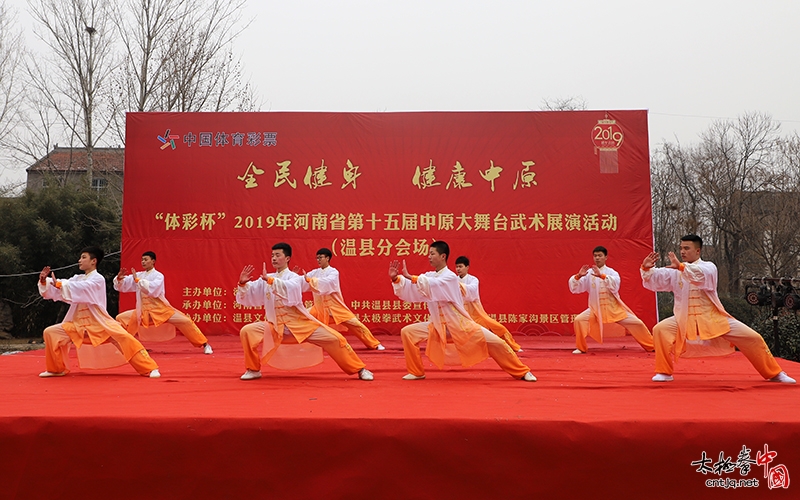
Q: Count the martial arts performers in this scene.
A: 8